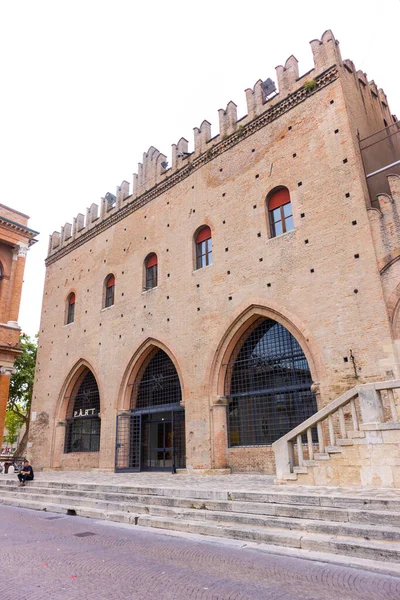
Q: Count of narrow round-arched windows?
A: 5